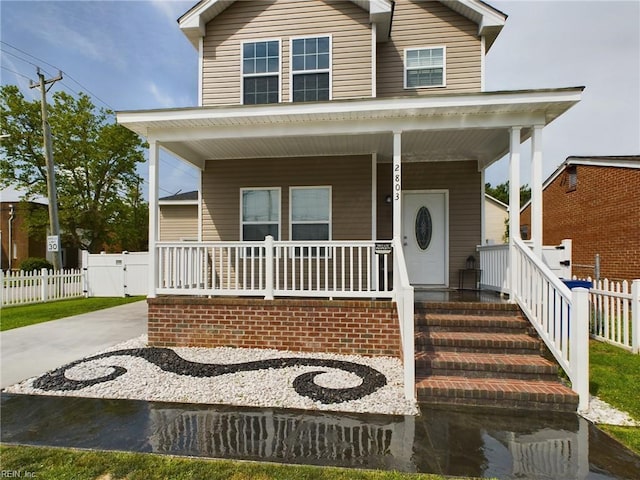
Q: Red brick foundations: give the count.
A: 1